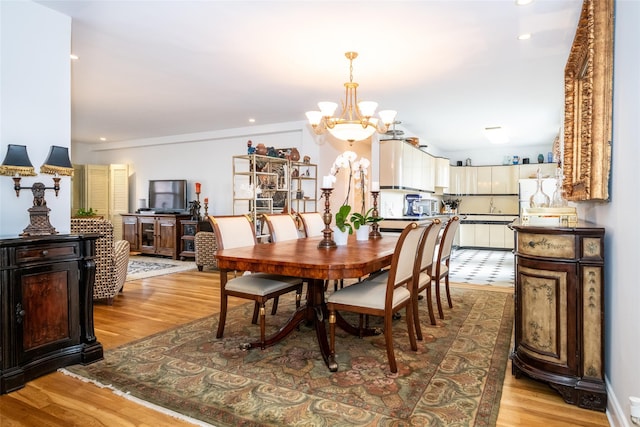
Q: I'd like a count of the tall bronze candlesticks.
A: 2